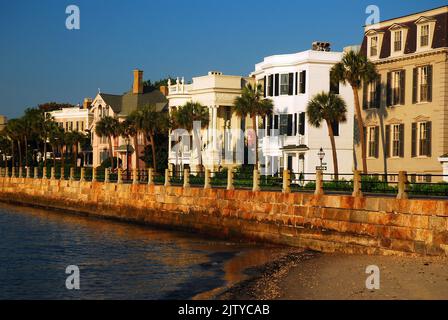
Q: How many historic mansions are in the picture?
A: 5